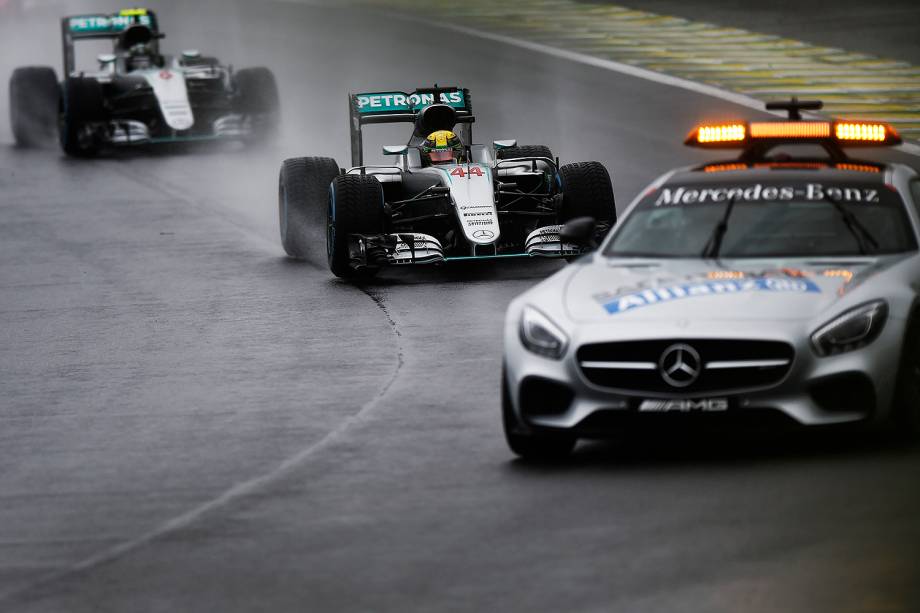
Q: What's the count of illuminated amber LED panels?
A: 3